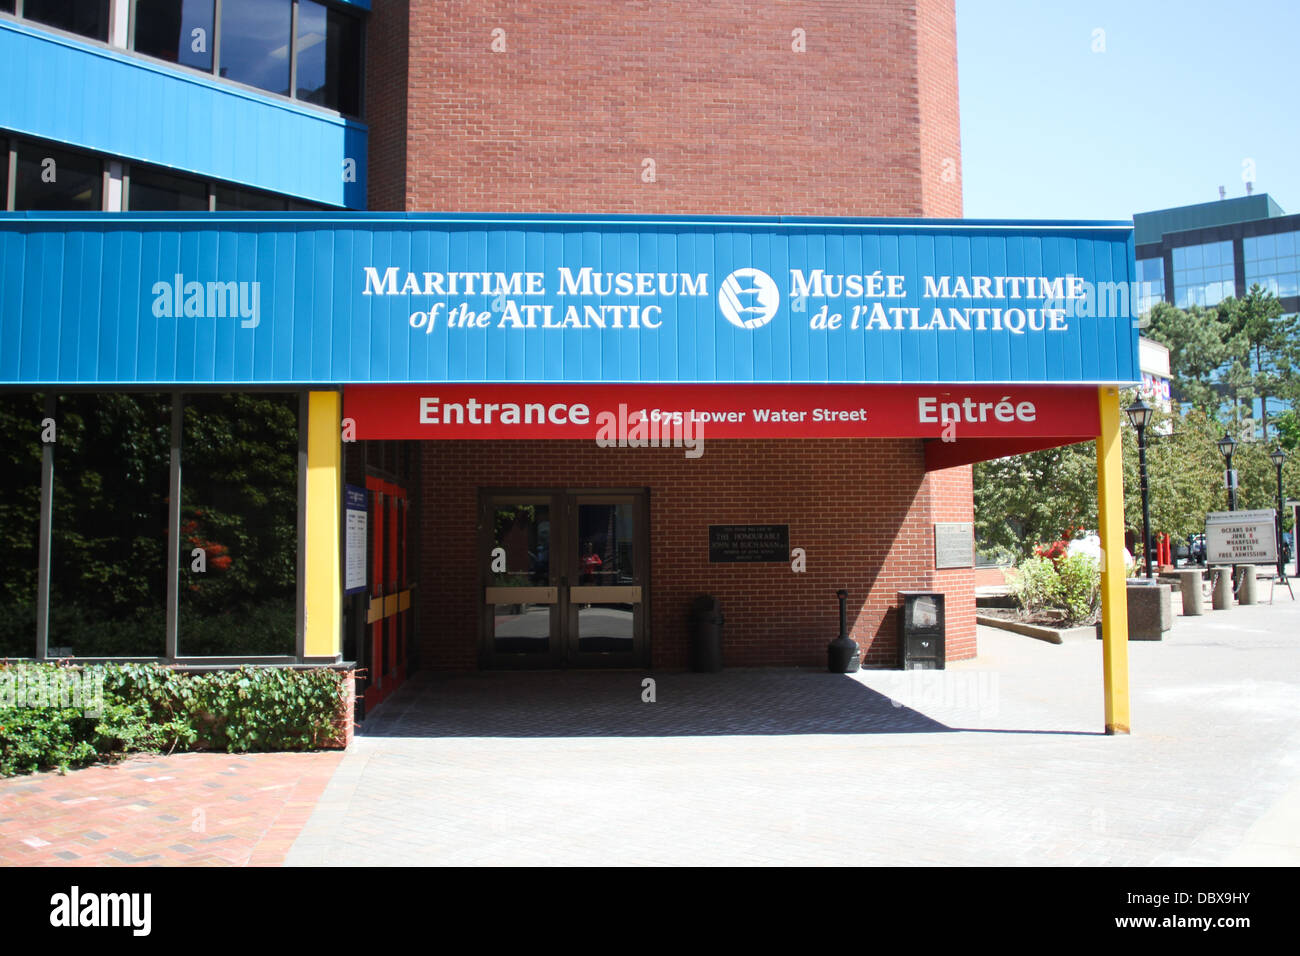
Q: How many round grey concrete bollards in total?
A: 3